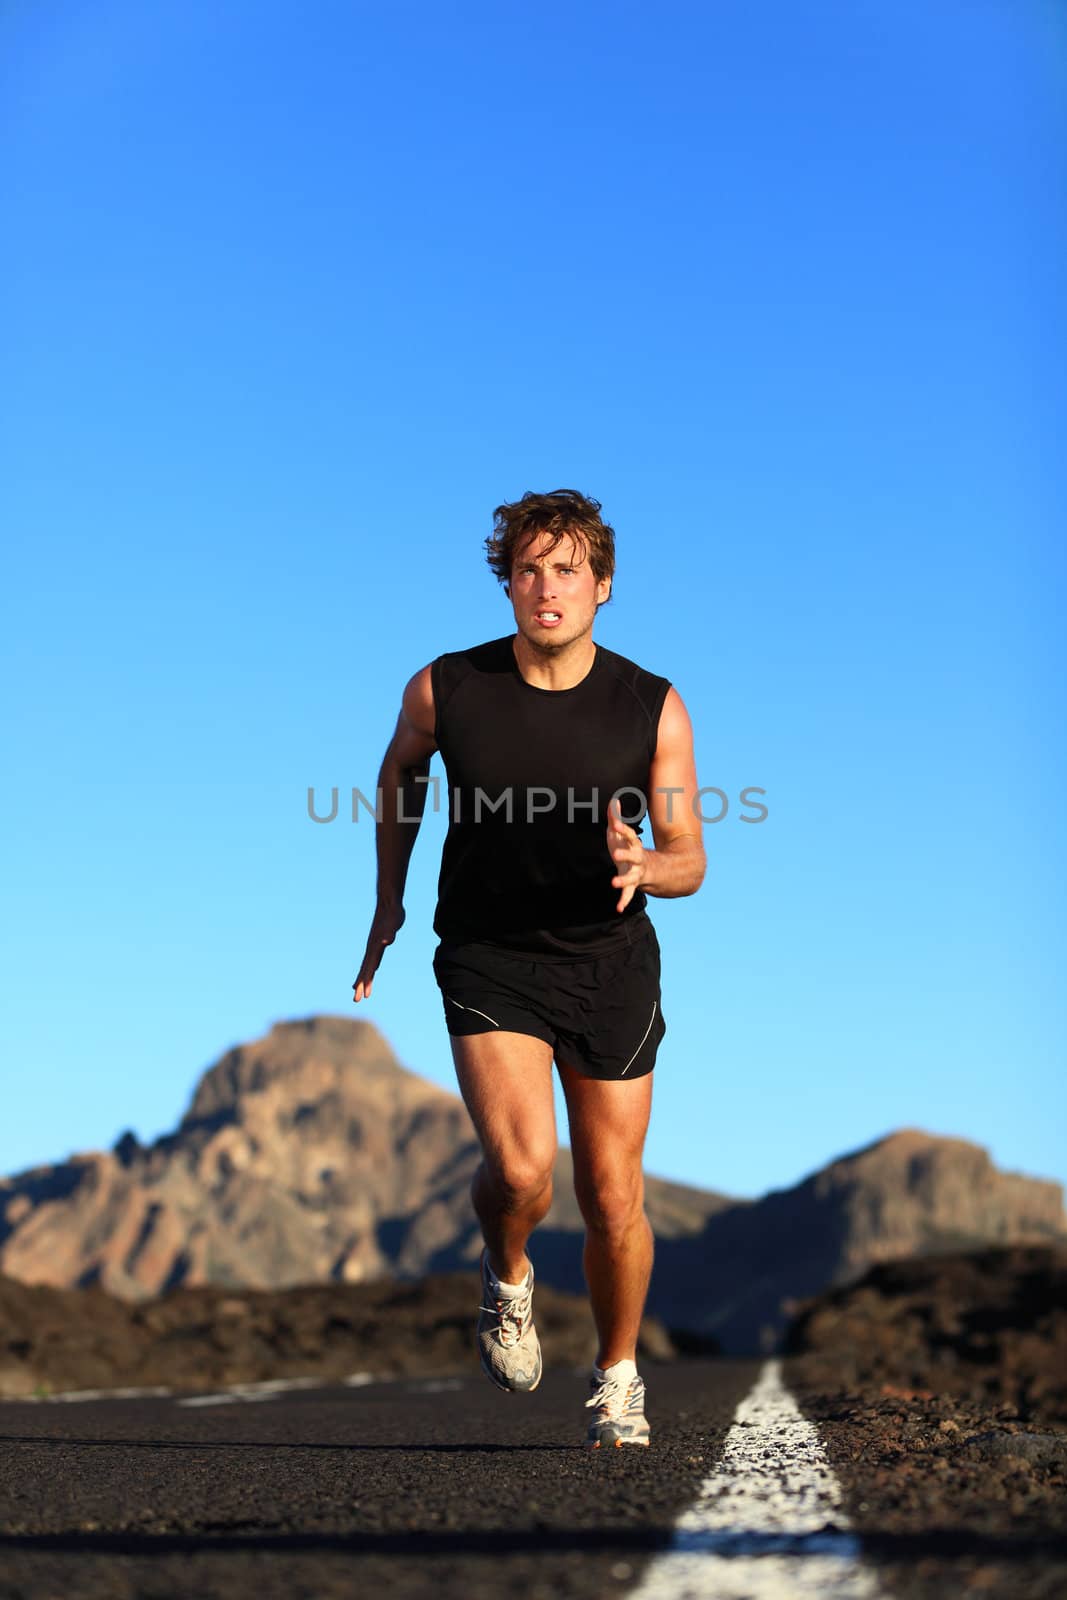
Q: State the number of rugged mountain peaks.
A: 2